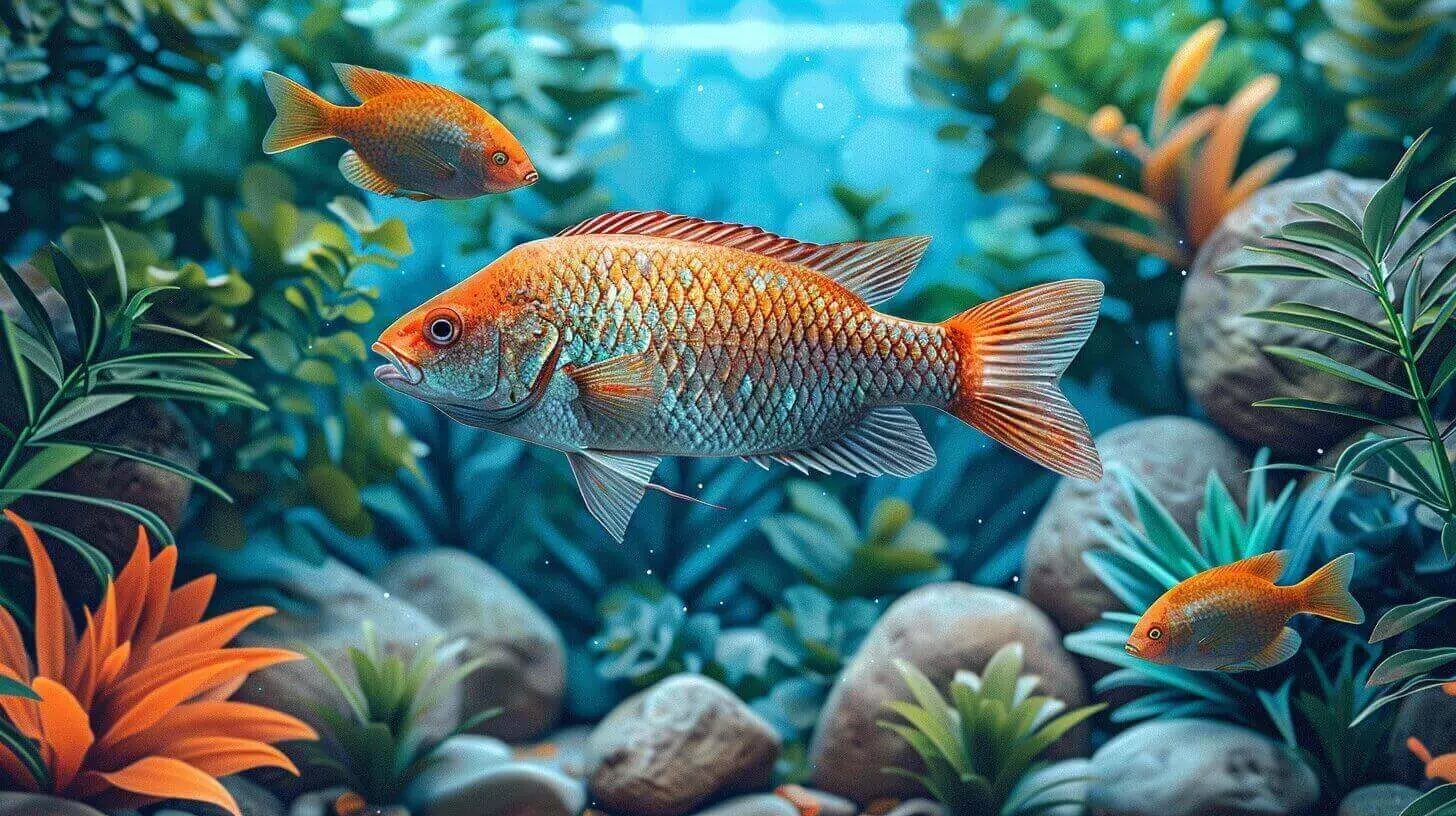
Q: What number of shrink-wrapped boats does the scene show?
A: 0